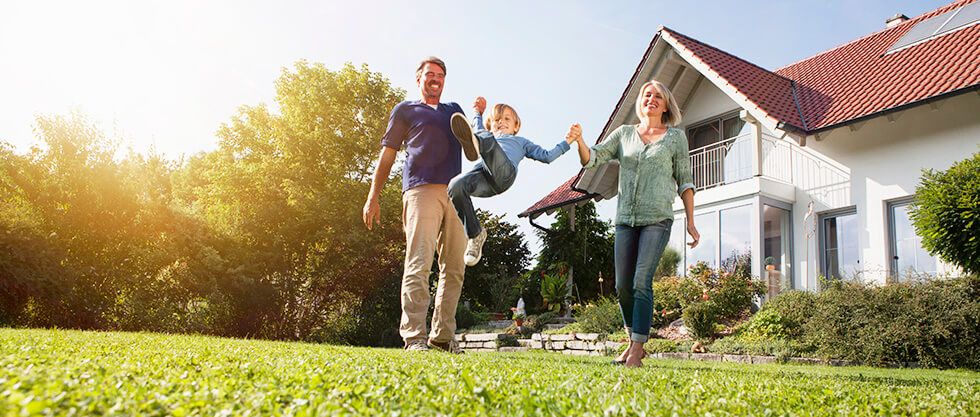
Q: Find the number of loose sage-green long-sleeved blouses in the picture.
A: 1